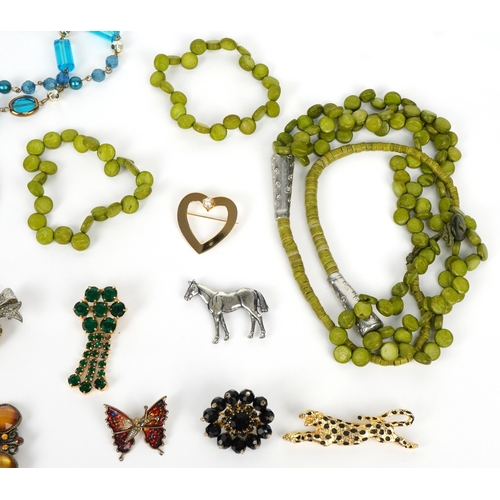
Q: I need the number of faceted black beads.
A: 11